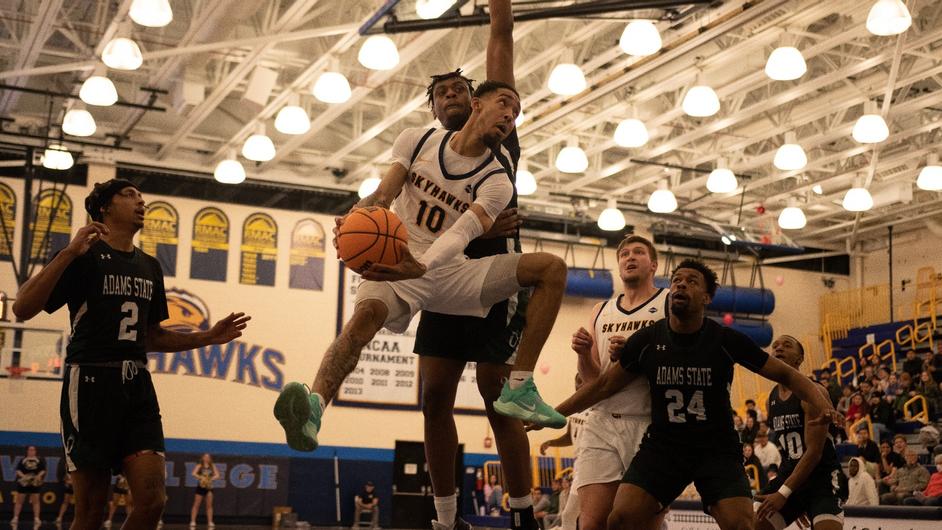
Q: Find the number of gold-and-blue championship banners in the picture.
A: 6